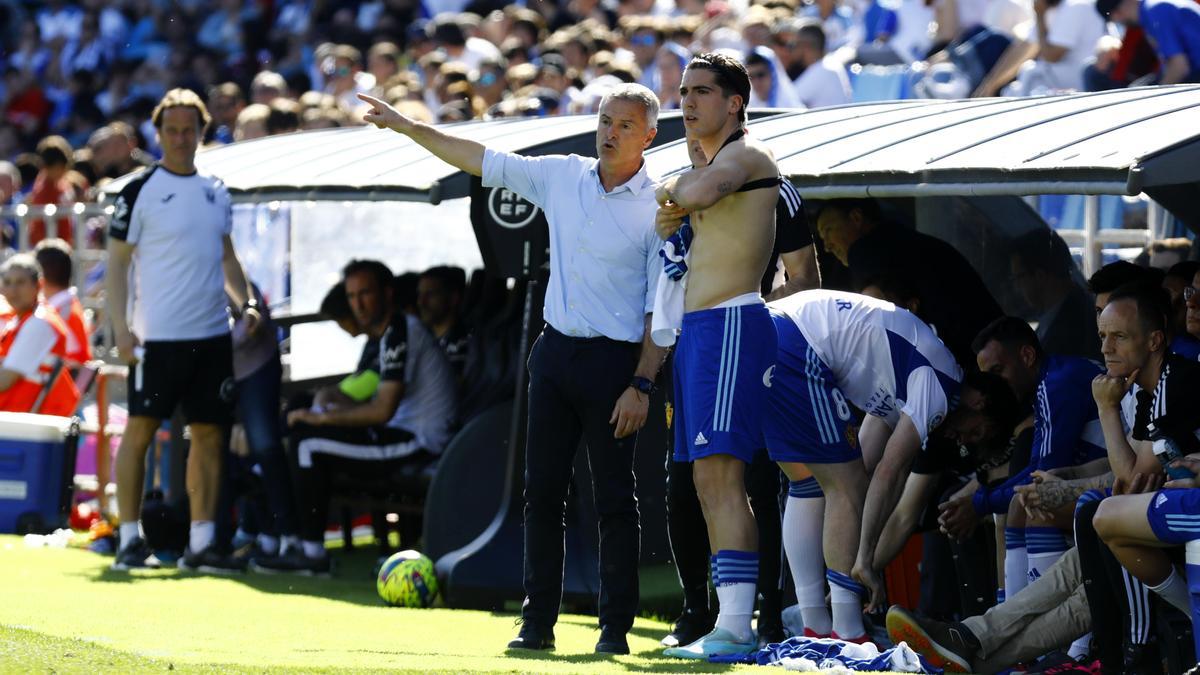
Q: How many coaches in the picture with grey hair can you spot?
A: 1